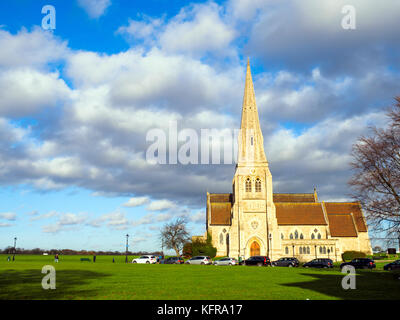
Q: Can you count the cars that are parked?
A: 9